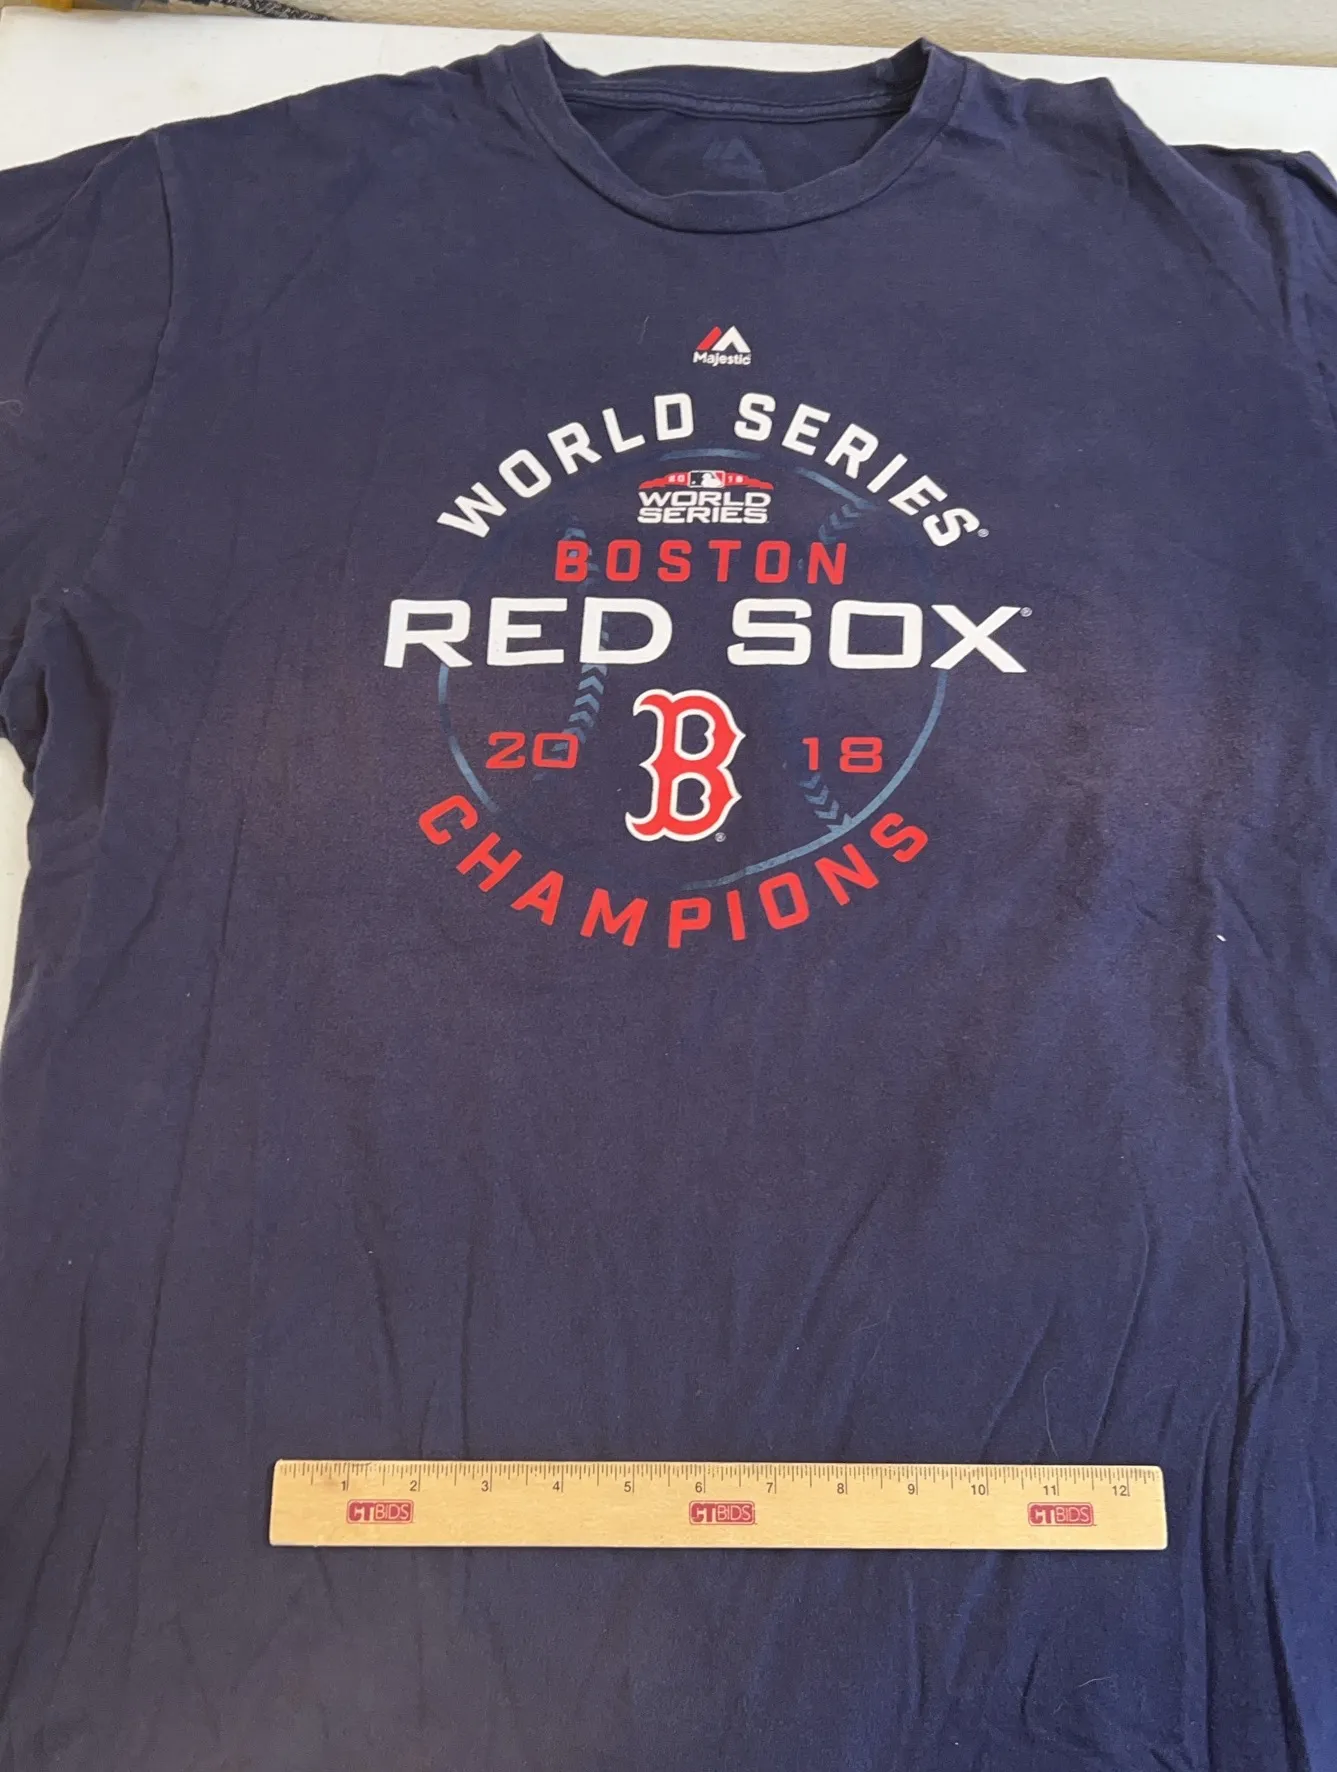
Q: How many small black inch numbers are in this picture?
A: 12